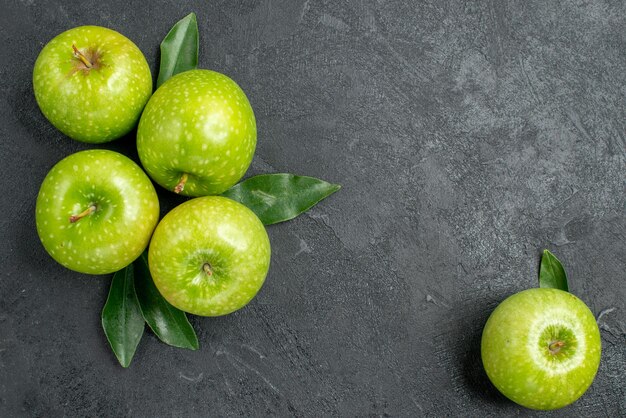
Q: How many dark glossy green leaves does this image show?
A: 5